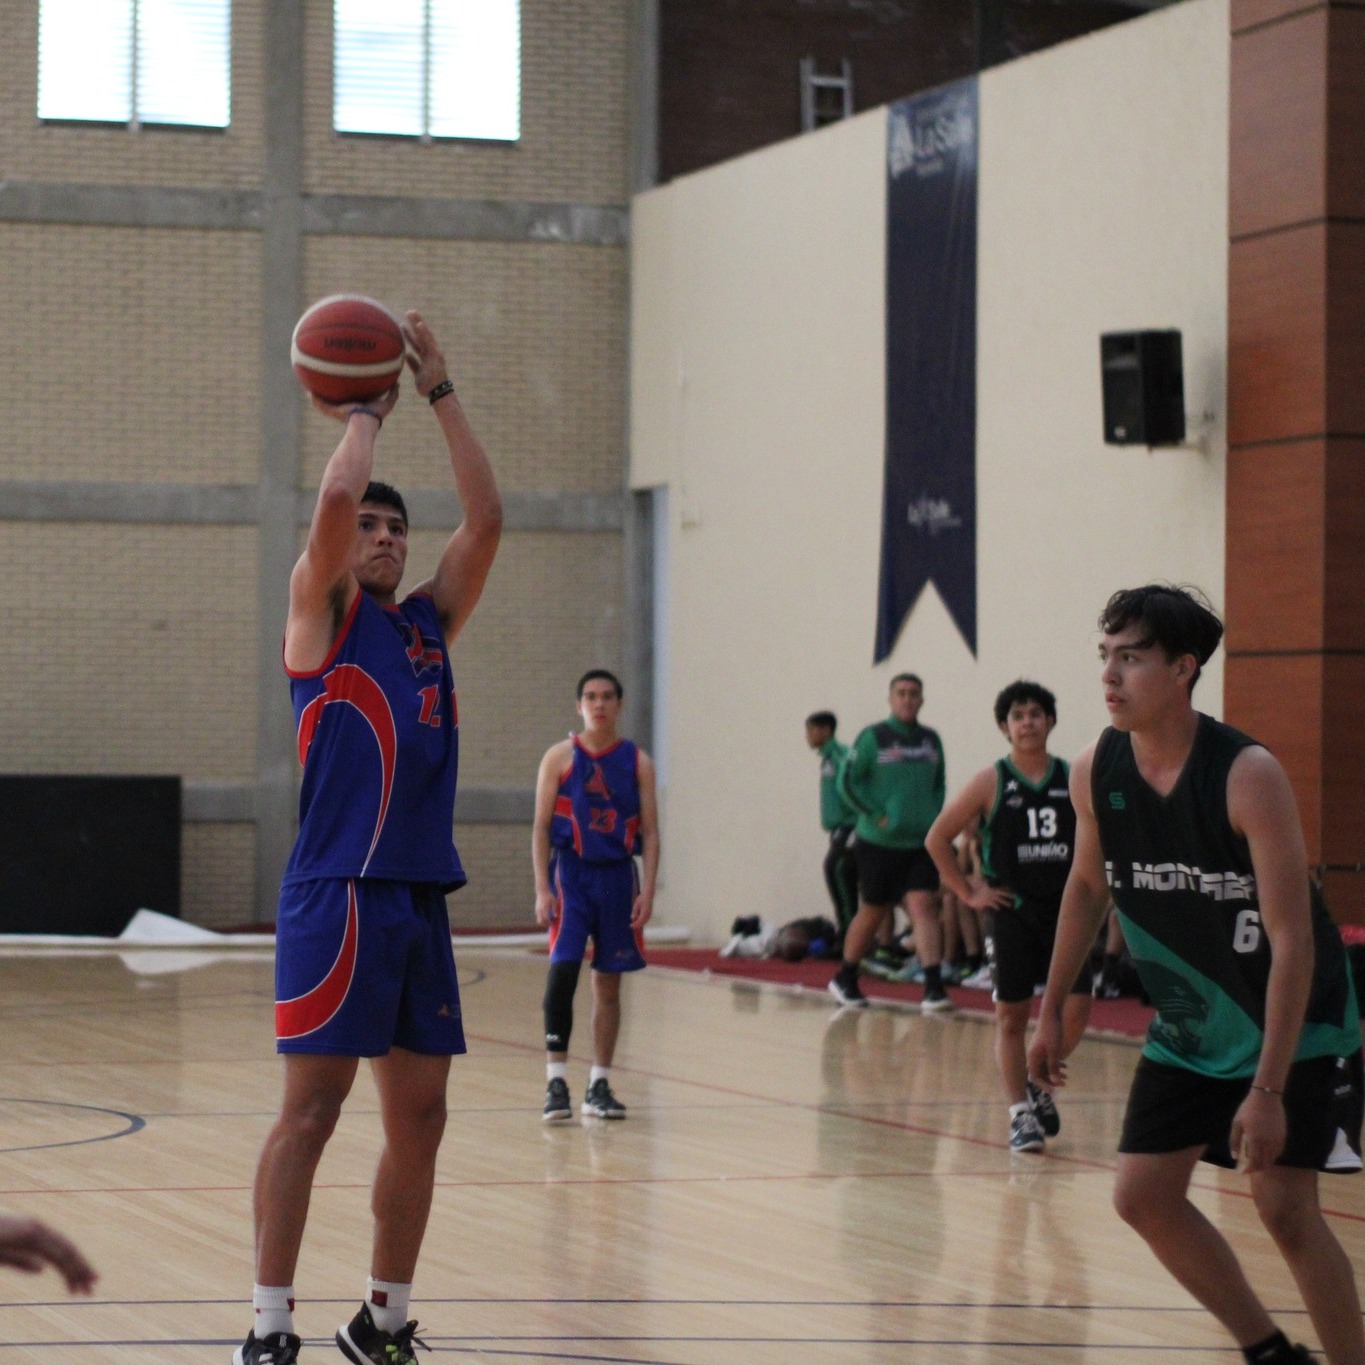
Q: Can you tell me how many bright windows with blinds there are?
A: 2